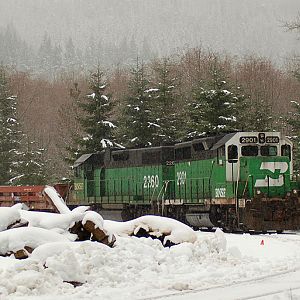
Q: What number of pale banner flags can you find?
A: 0